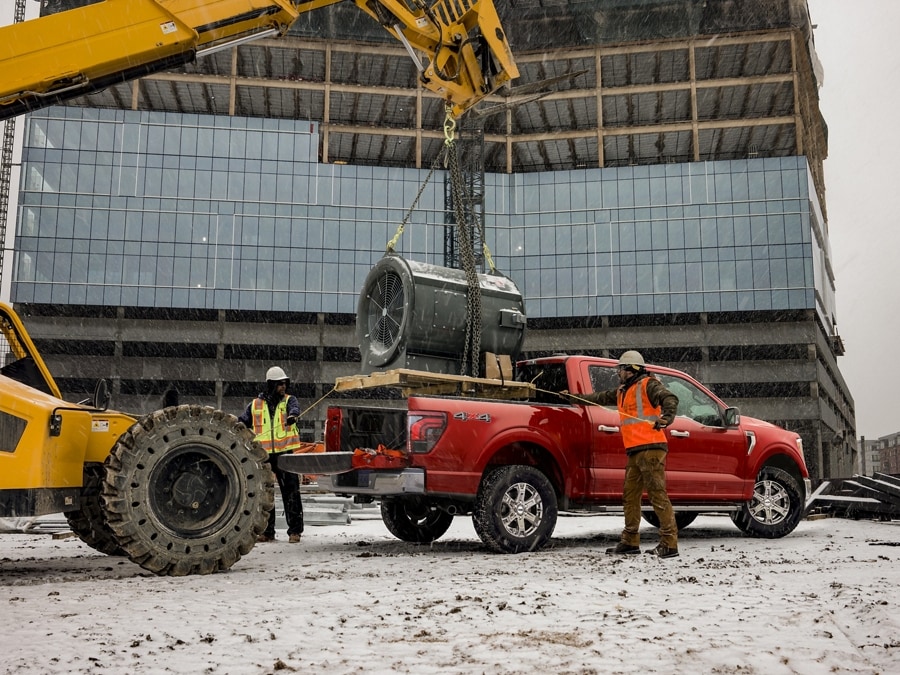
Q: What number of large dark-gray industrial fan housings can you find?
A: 1